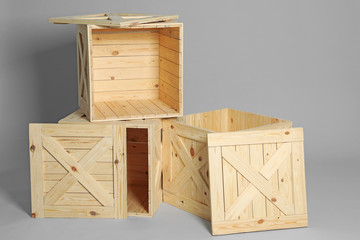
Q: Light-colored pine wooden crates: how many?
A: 3